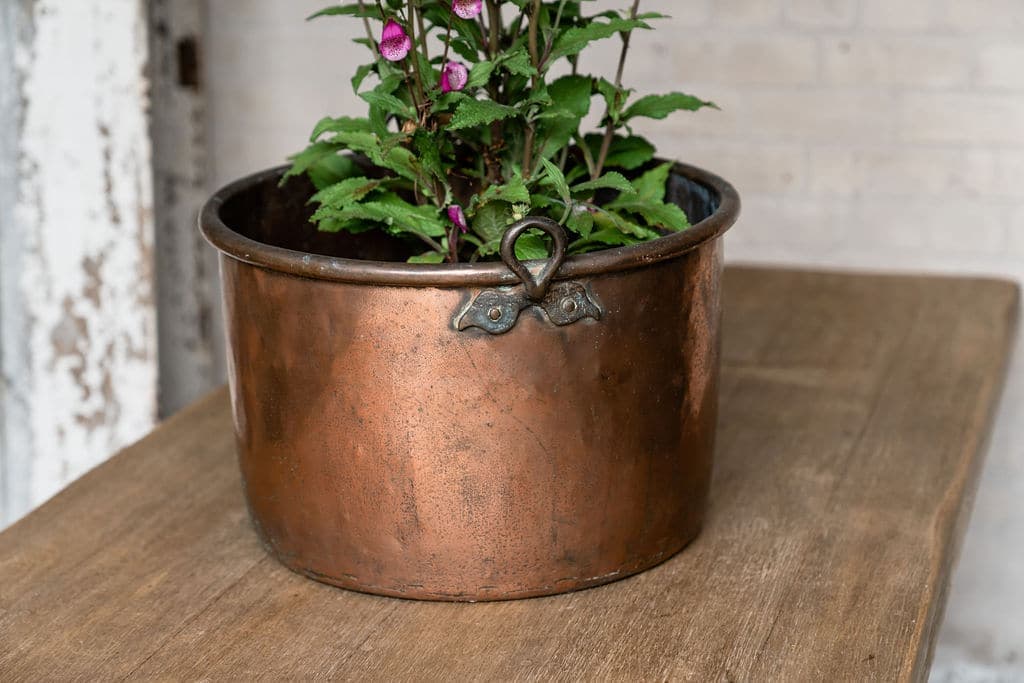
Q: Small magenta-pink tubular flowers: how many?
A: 4